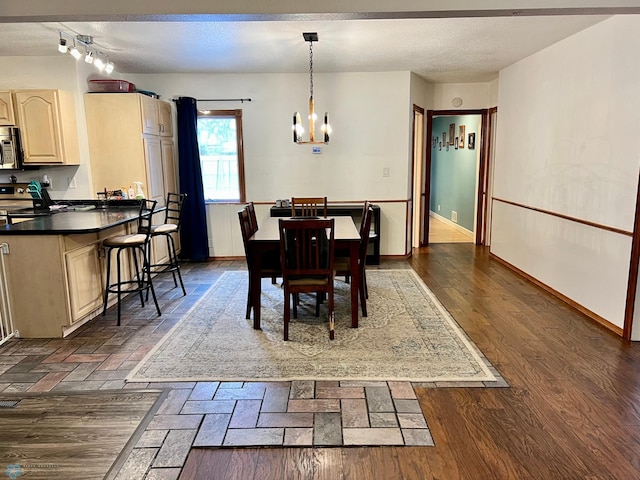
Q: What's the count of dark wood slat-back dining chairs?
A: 6